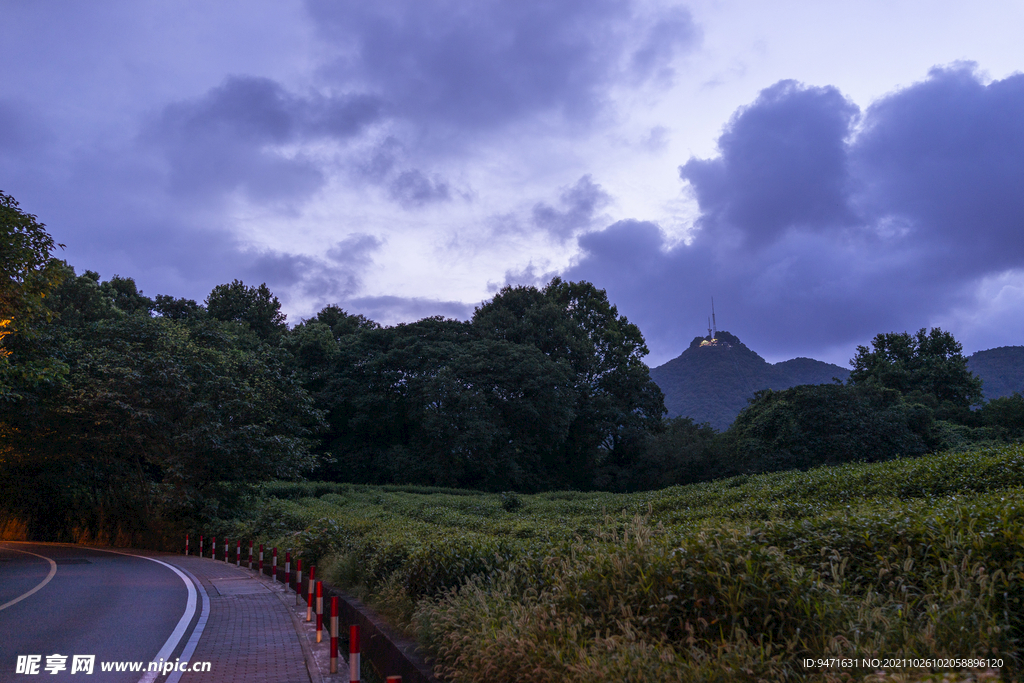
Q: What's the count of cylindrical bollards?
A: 15